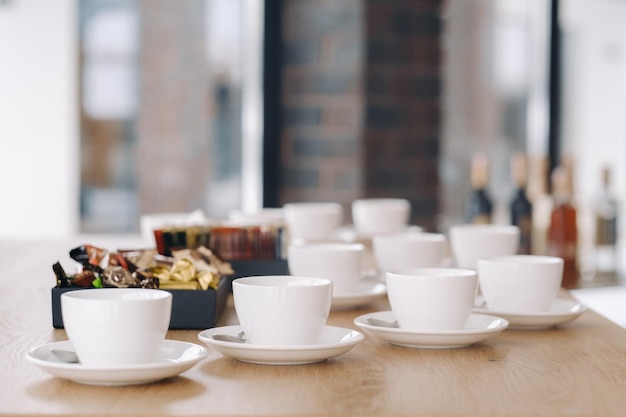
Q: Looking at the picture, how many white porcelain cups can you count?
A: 9